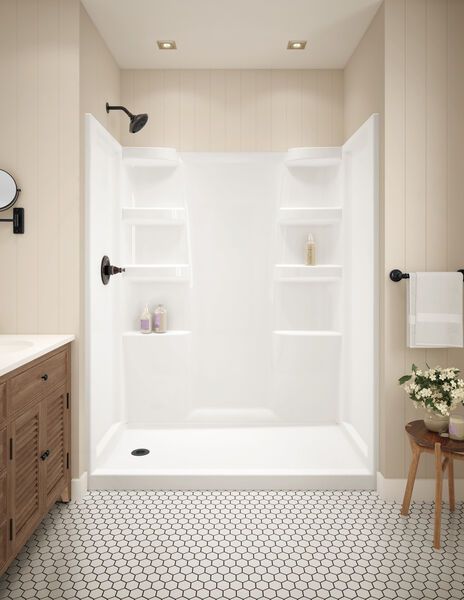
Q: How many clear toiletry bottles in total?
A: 3